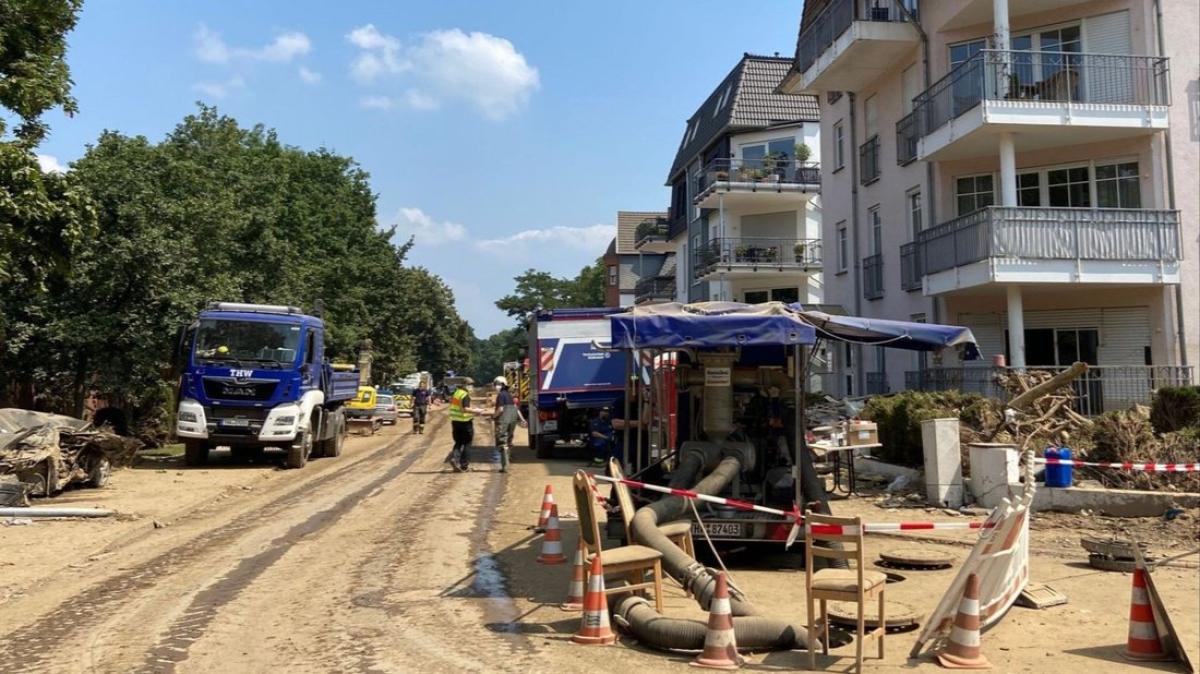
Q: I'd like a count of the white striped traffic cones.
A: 7